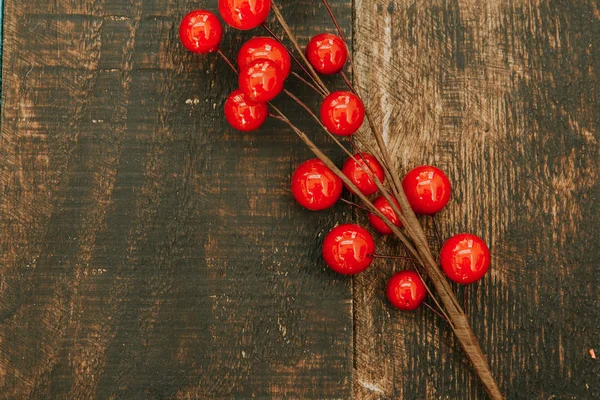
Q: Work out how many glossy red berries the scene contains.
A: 14